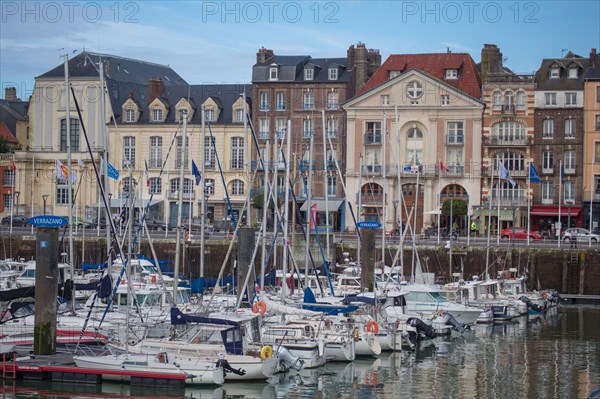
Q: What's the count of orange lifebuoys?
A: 2